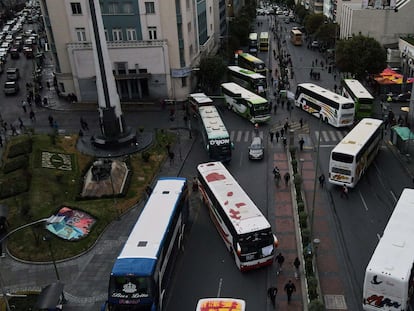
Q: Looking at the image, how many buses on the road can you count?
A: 15